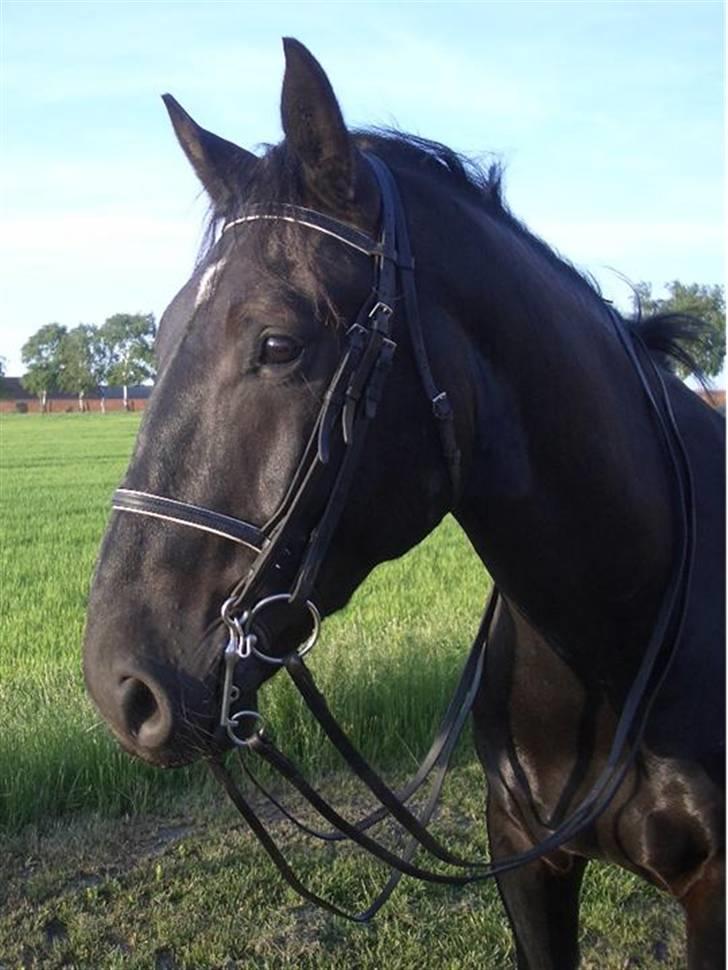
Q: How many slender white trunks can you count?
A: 4